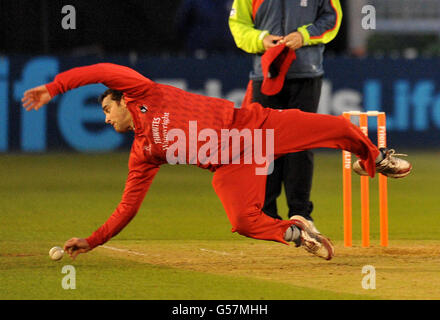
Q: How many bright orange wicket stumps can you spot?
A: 3